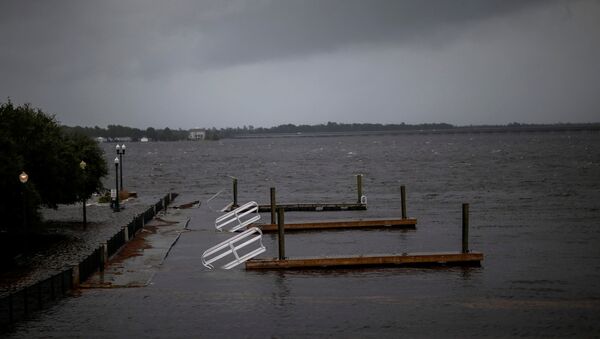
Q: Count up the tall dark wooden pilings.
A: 6